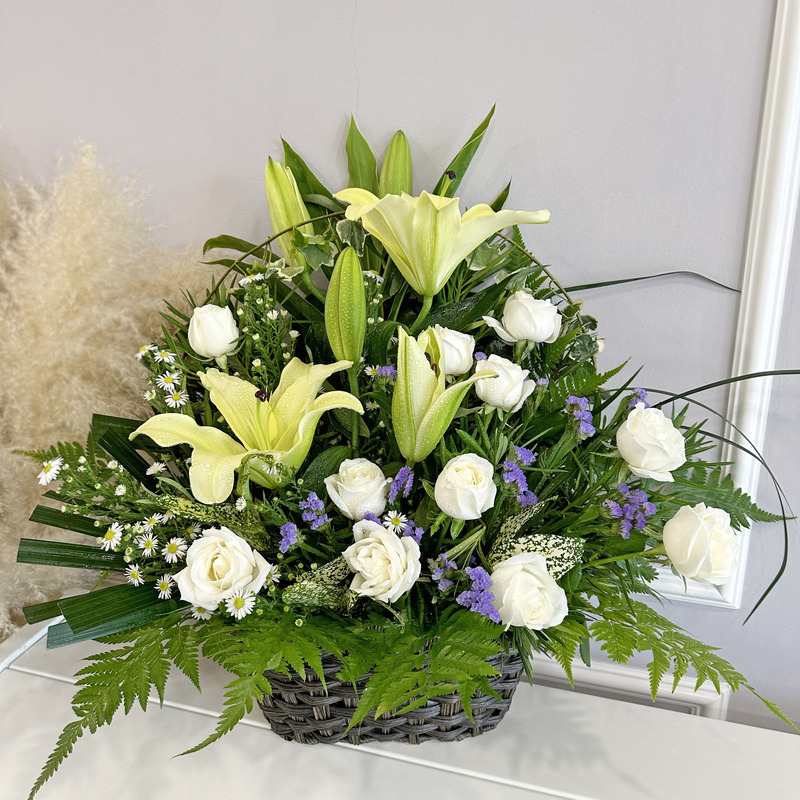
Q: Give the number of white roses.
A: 11